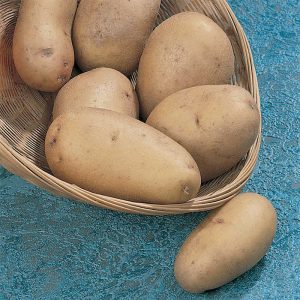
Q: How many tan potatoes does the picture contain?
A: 7